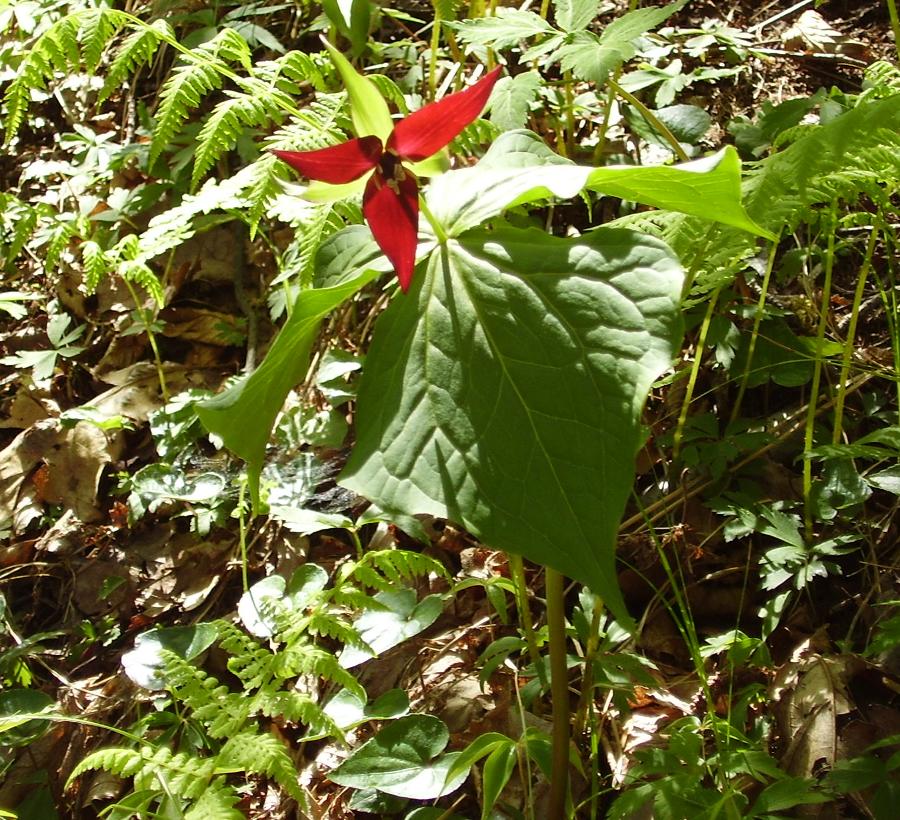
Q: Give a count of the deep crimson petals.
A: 3